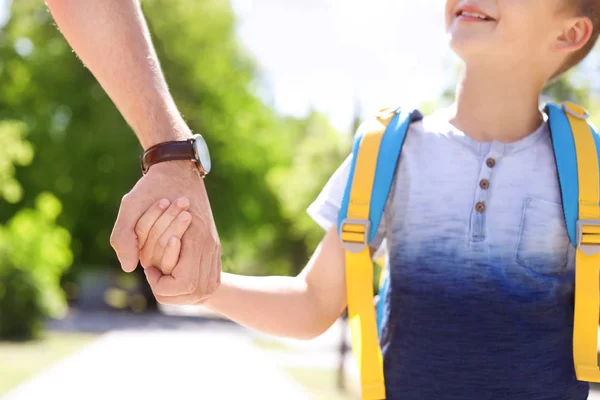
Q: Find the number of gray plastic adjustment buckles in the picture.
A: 2